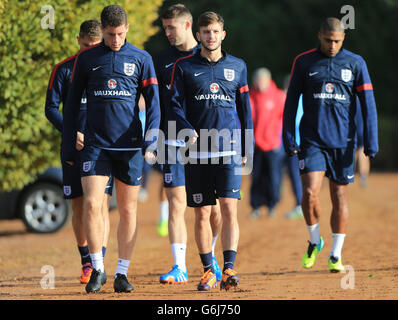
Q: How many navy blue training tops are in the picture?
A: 5